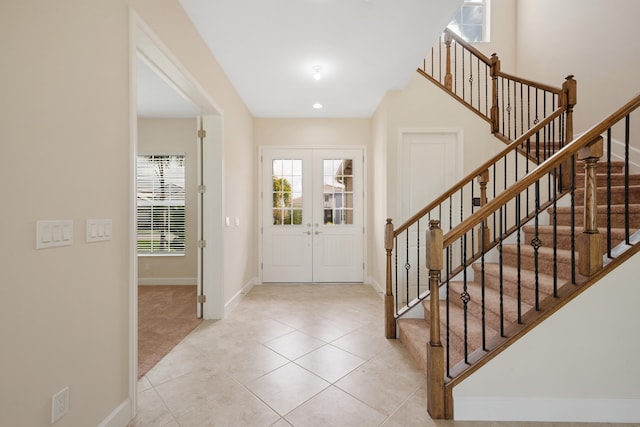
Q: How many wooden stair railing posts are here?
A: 7